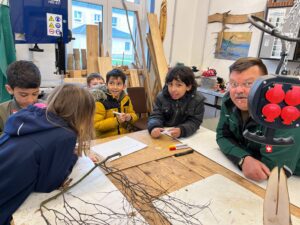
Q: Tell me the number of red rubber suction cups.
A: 4